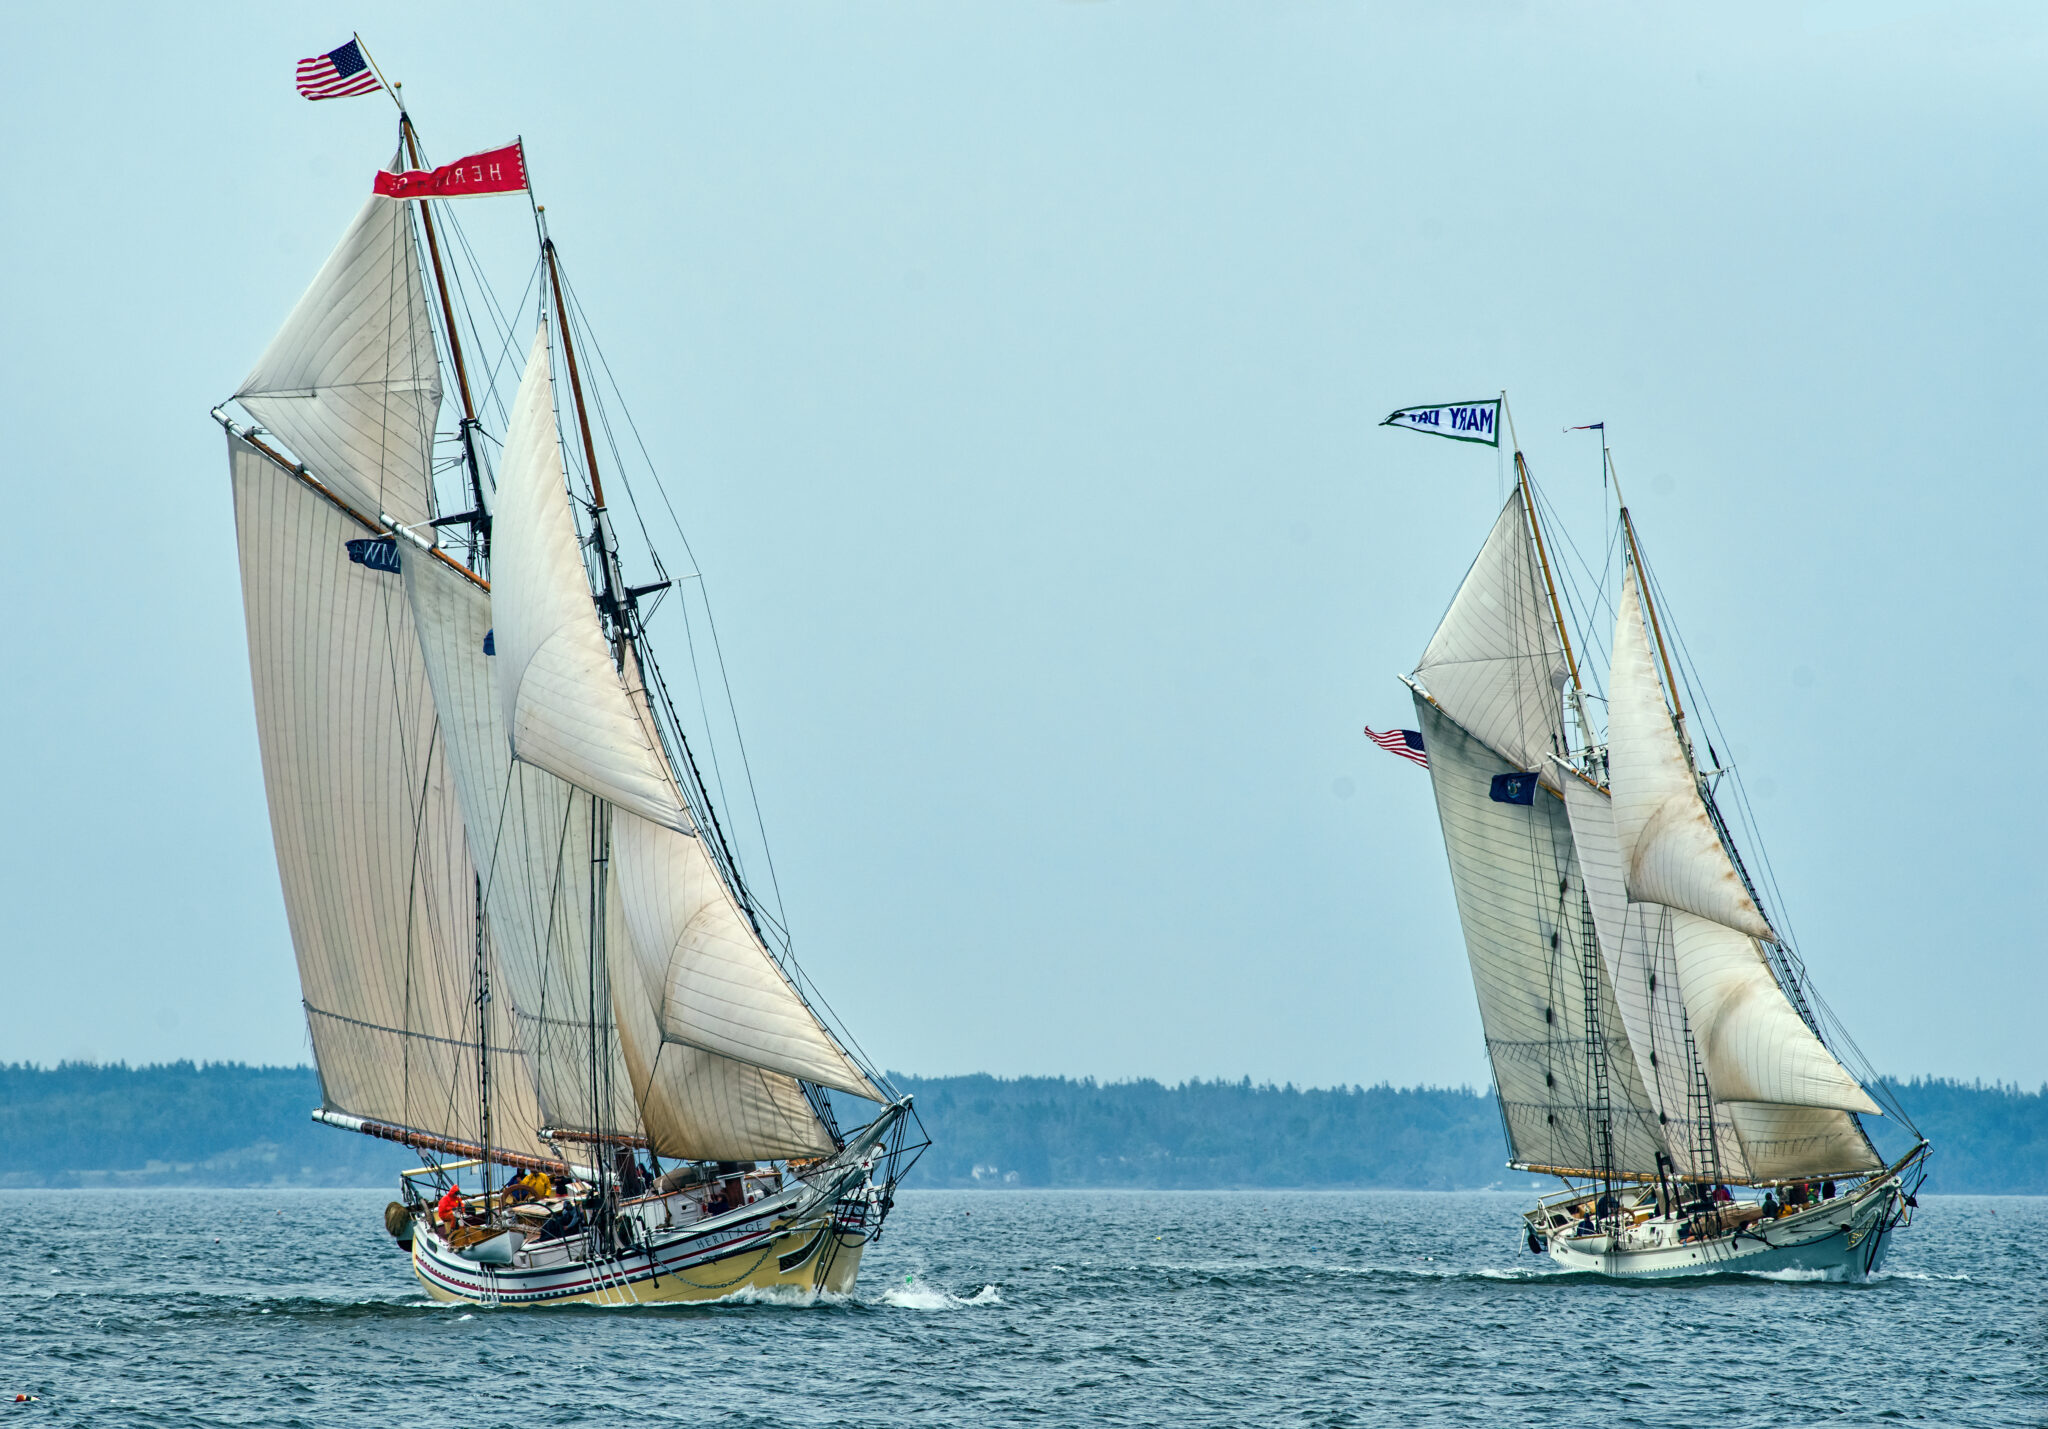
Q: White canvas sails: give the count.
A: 12